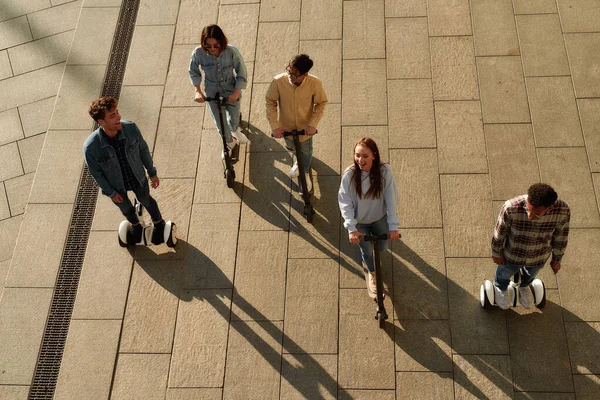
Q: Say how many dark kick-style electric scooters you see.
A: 3